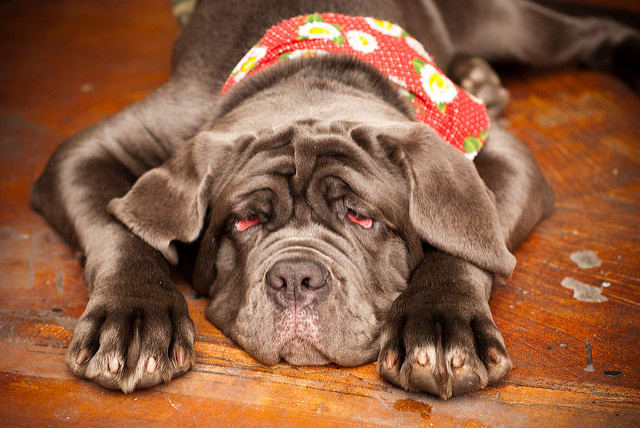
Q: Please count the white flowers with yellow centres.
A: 5